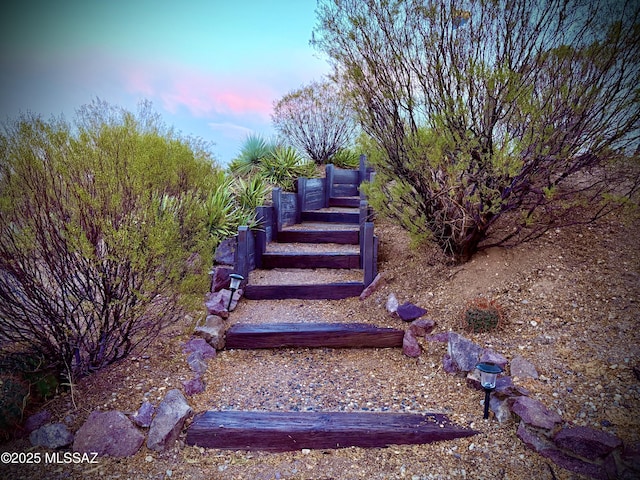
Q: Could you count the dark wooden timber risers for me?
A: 7